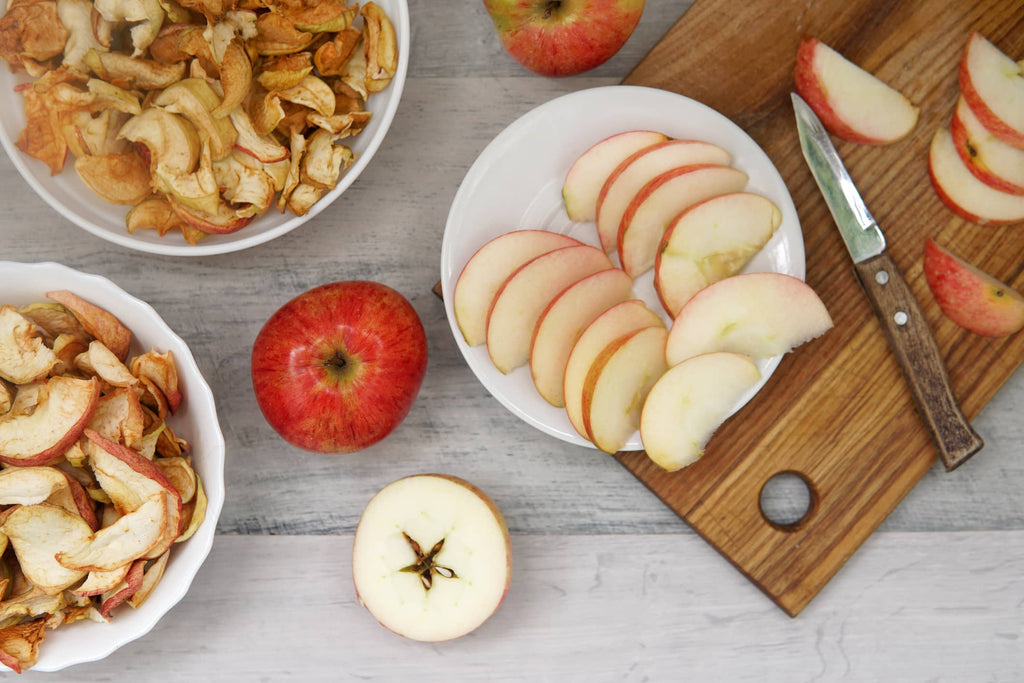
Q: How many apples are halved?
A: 1